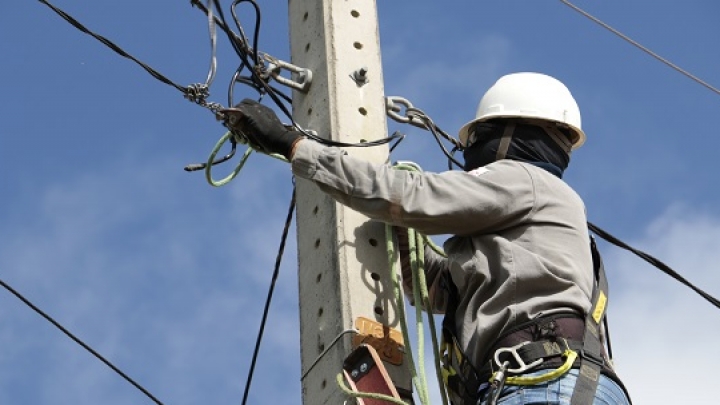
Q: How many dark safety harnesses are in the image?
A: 1